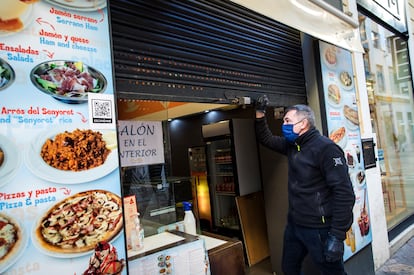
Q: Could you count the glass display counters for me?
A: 1